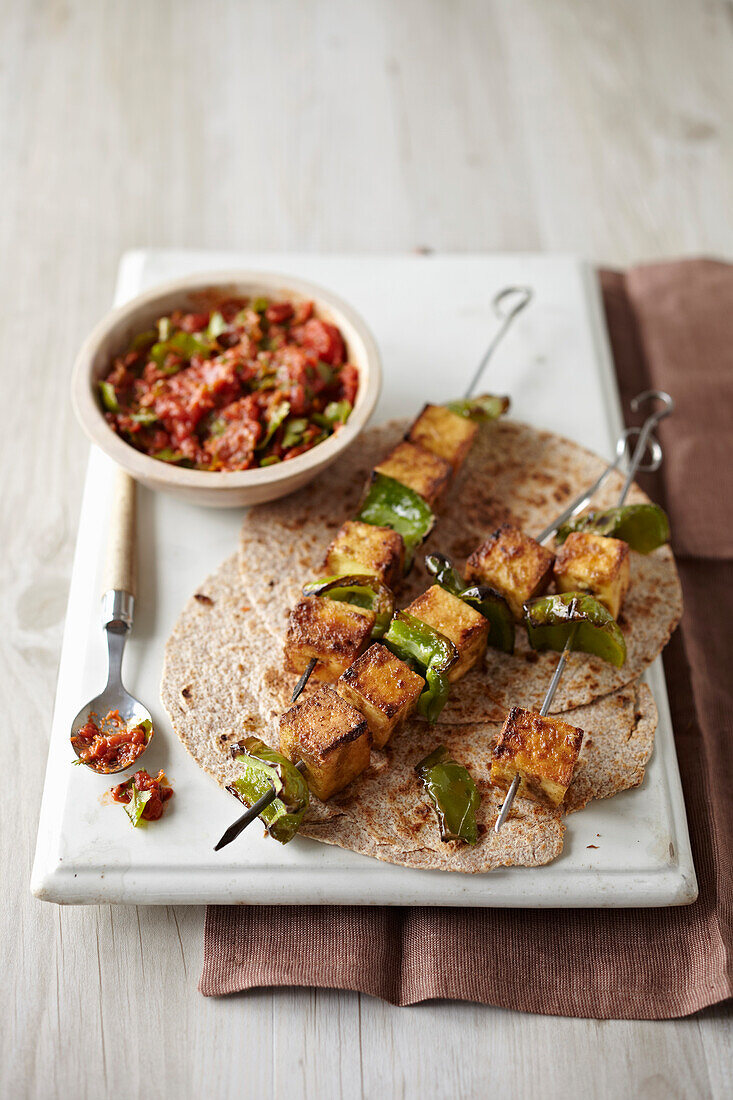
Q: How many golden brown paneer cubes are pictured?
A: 10